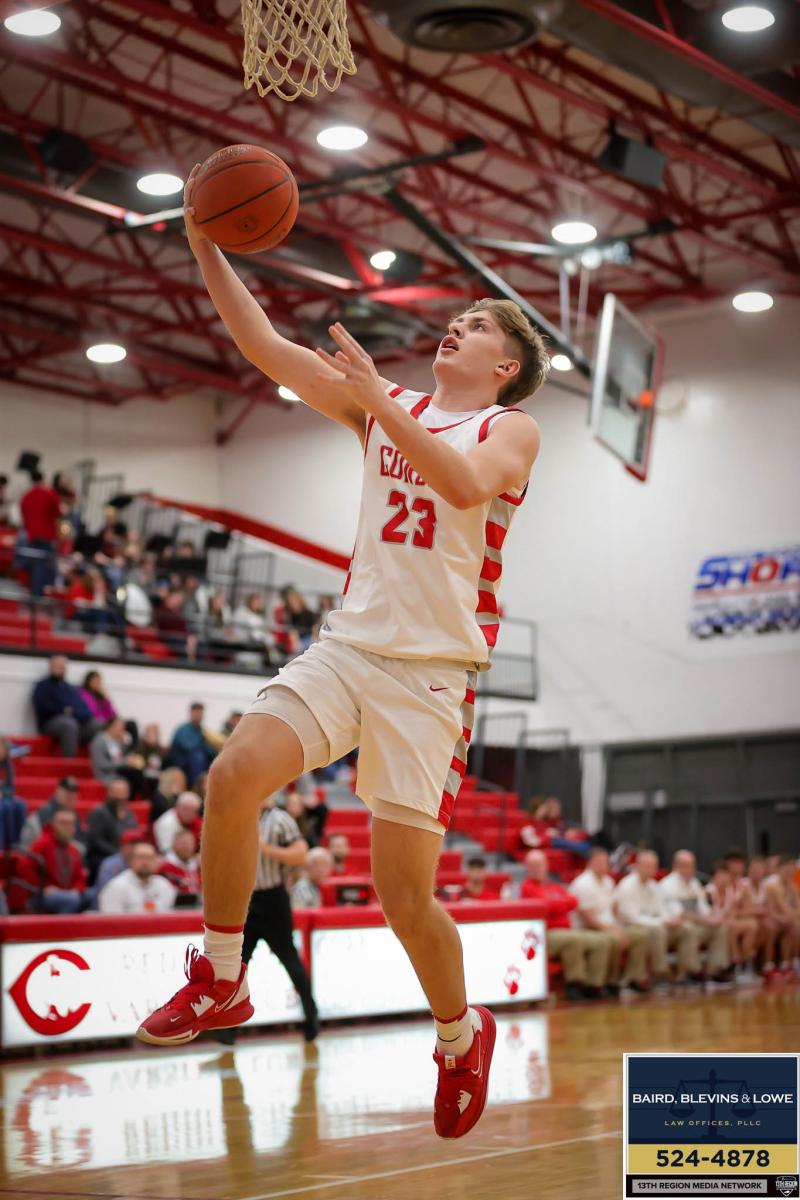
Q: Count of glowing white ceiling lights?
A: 10